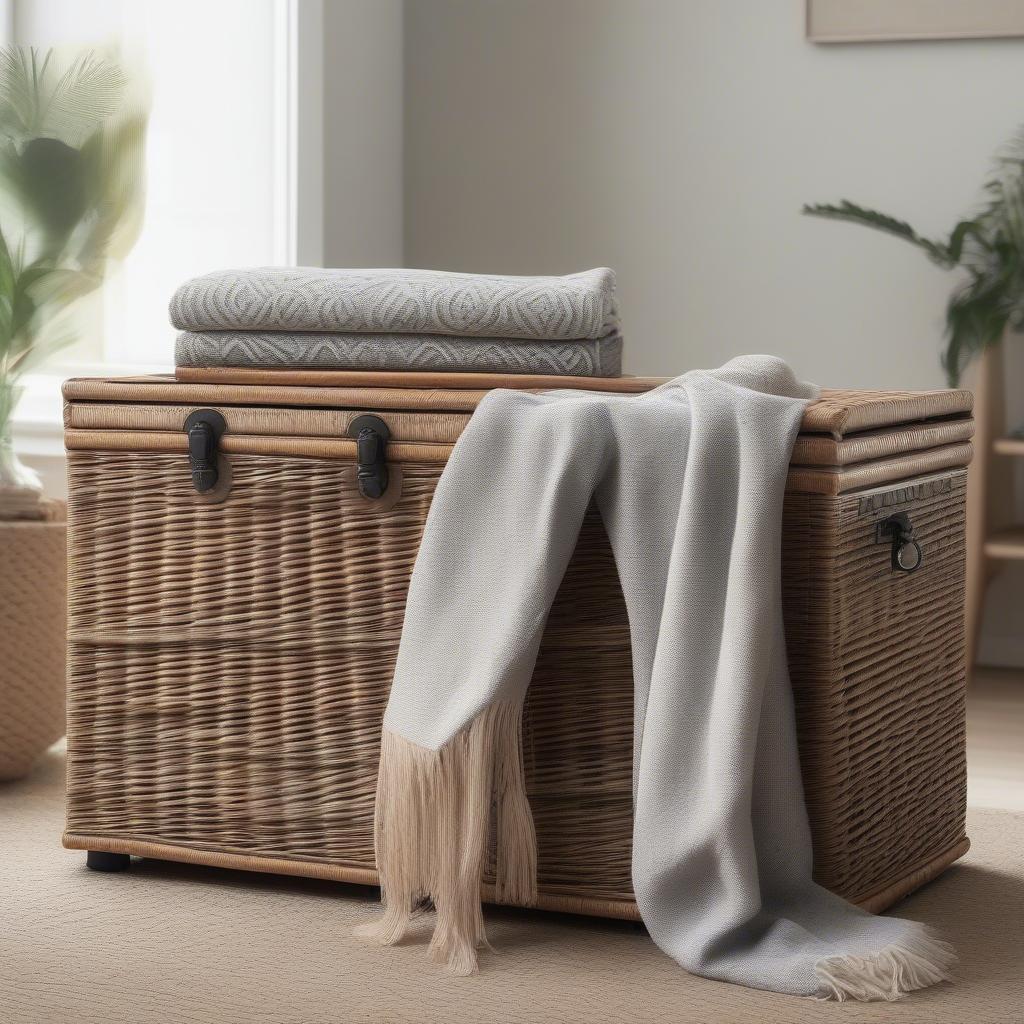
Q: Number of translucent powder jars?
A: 0